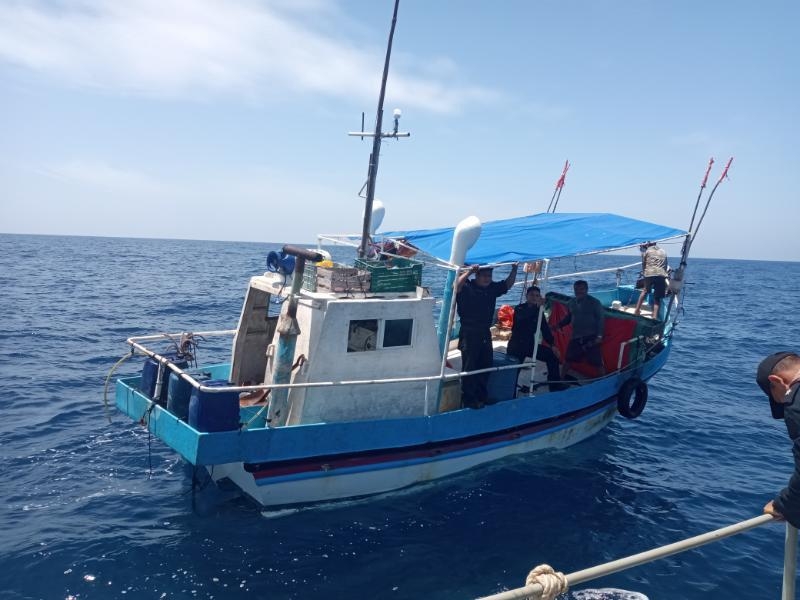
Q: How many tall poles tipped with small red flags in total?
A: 4